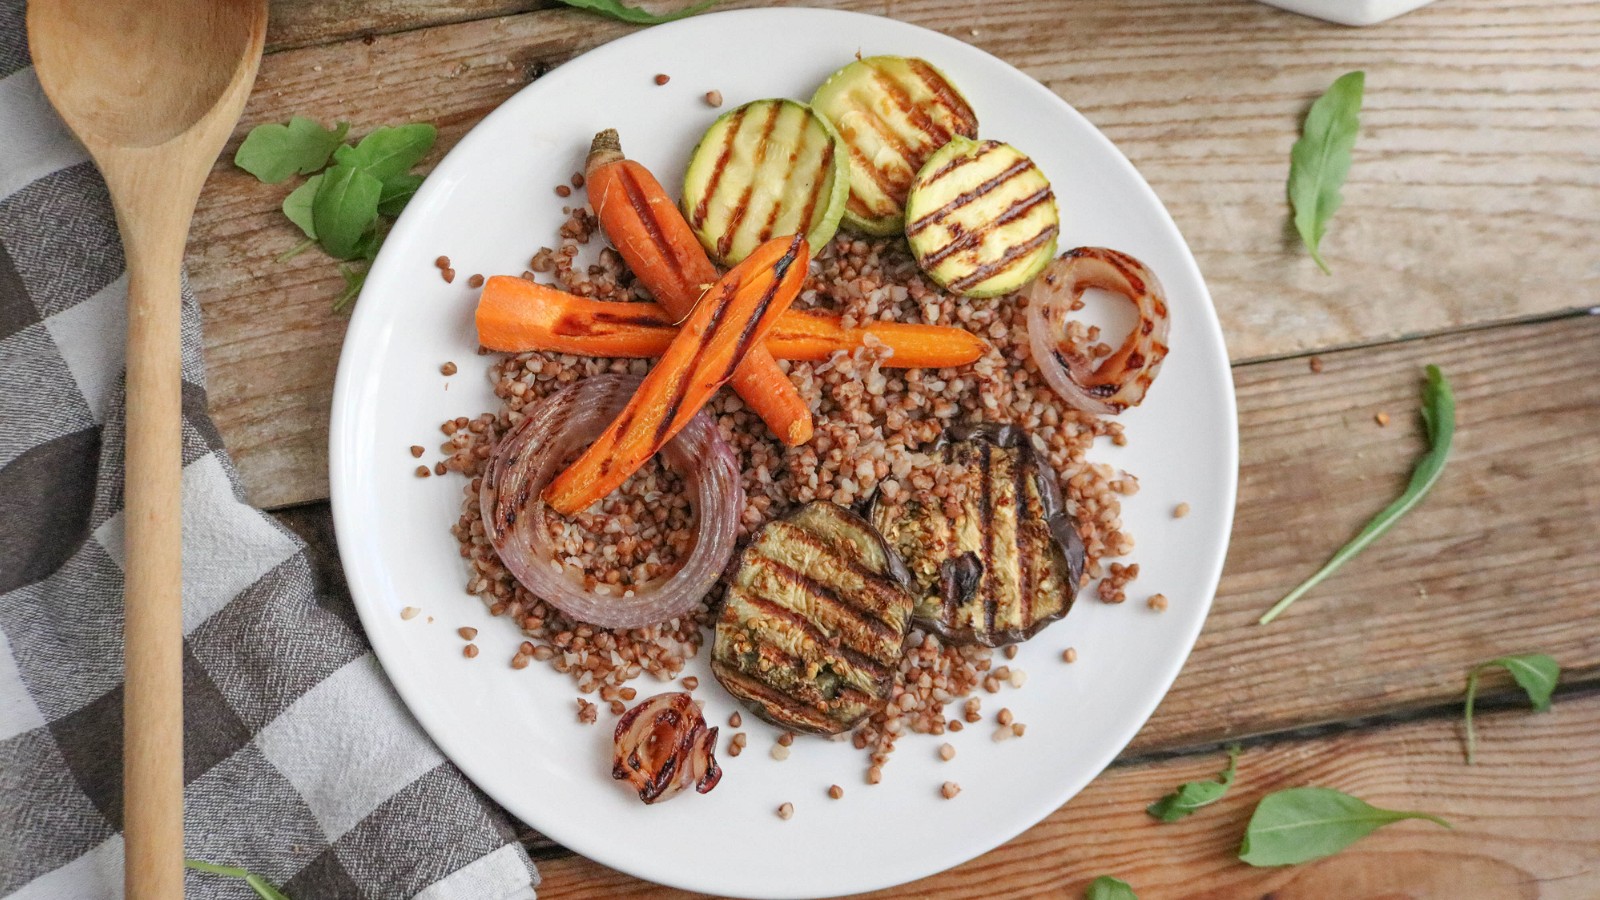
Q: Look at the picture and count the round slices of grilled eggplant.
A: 2